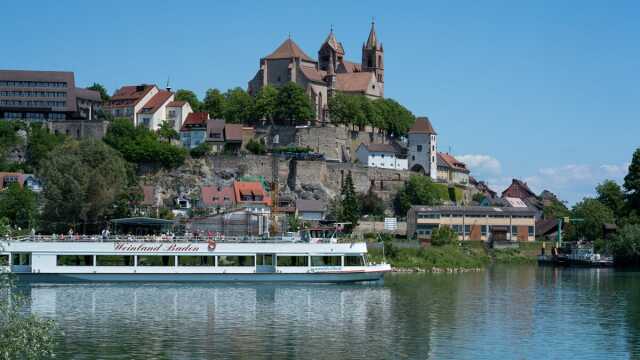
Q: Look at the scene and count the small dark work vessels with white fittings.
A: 1